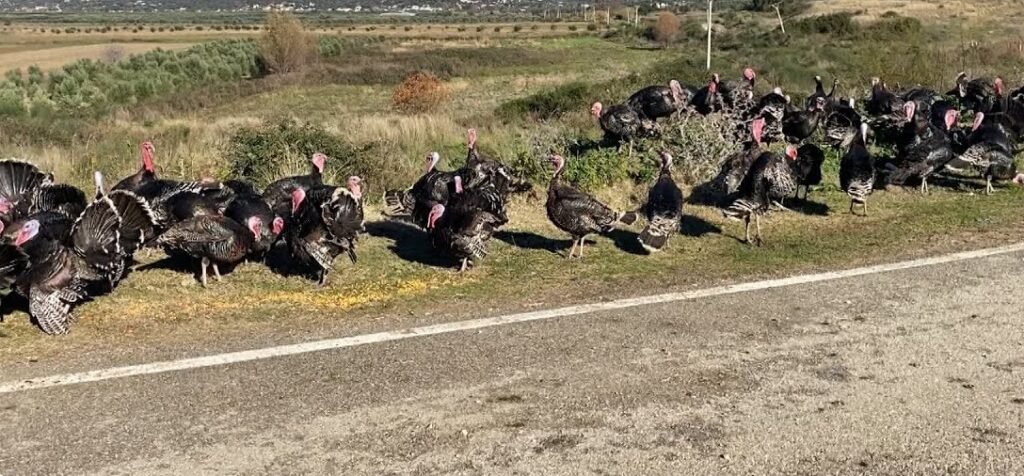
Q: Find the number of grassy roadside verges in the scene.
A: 1